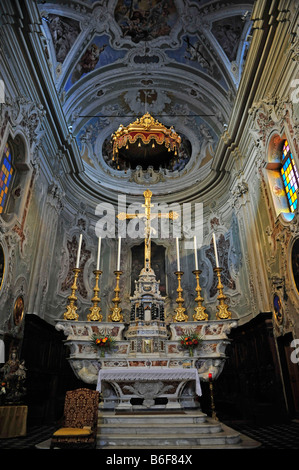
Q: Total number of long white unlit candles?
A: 6